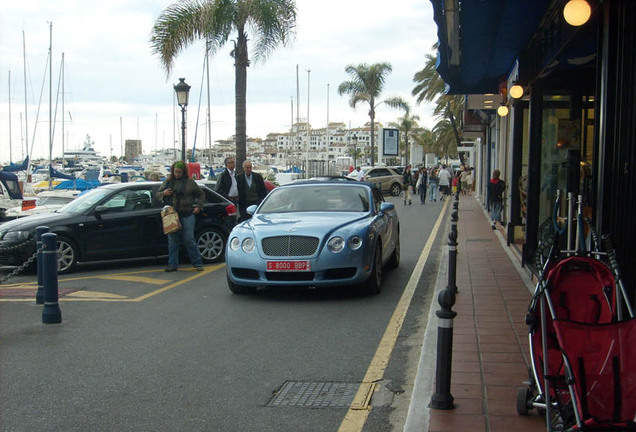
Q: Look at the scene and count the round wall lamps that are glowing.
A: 3